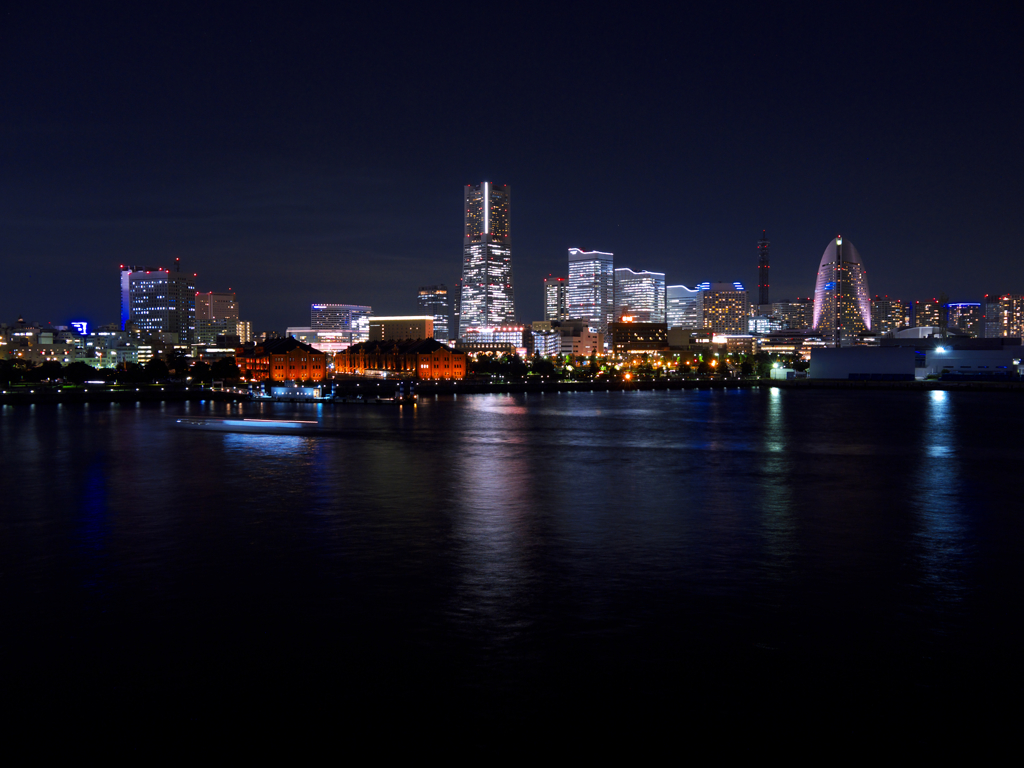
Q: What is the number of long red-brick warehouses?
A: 2